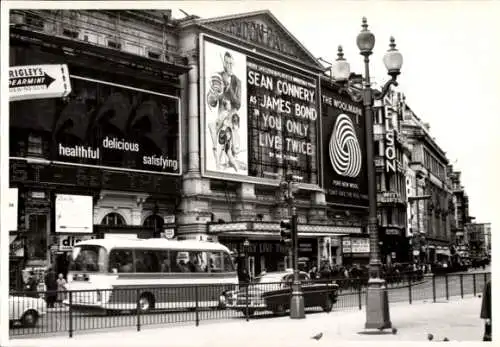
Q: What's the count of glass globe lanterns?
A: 3